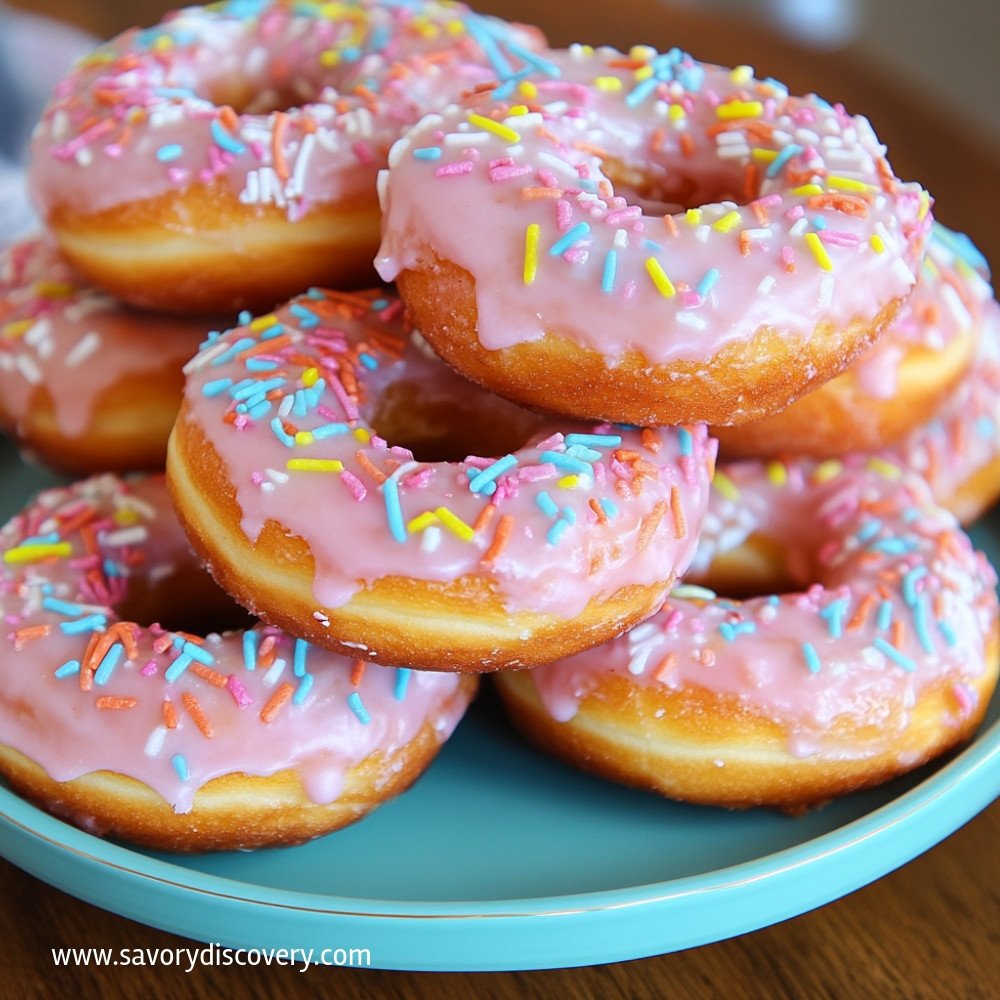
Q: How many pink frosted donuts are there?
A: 8